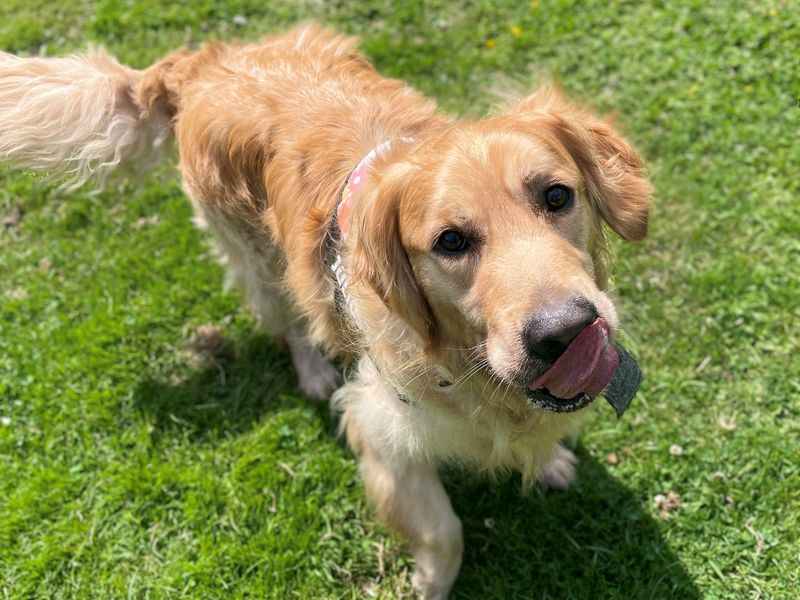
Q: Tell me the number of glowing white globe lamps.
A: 0